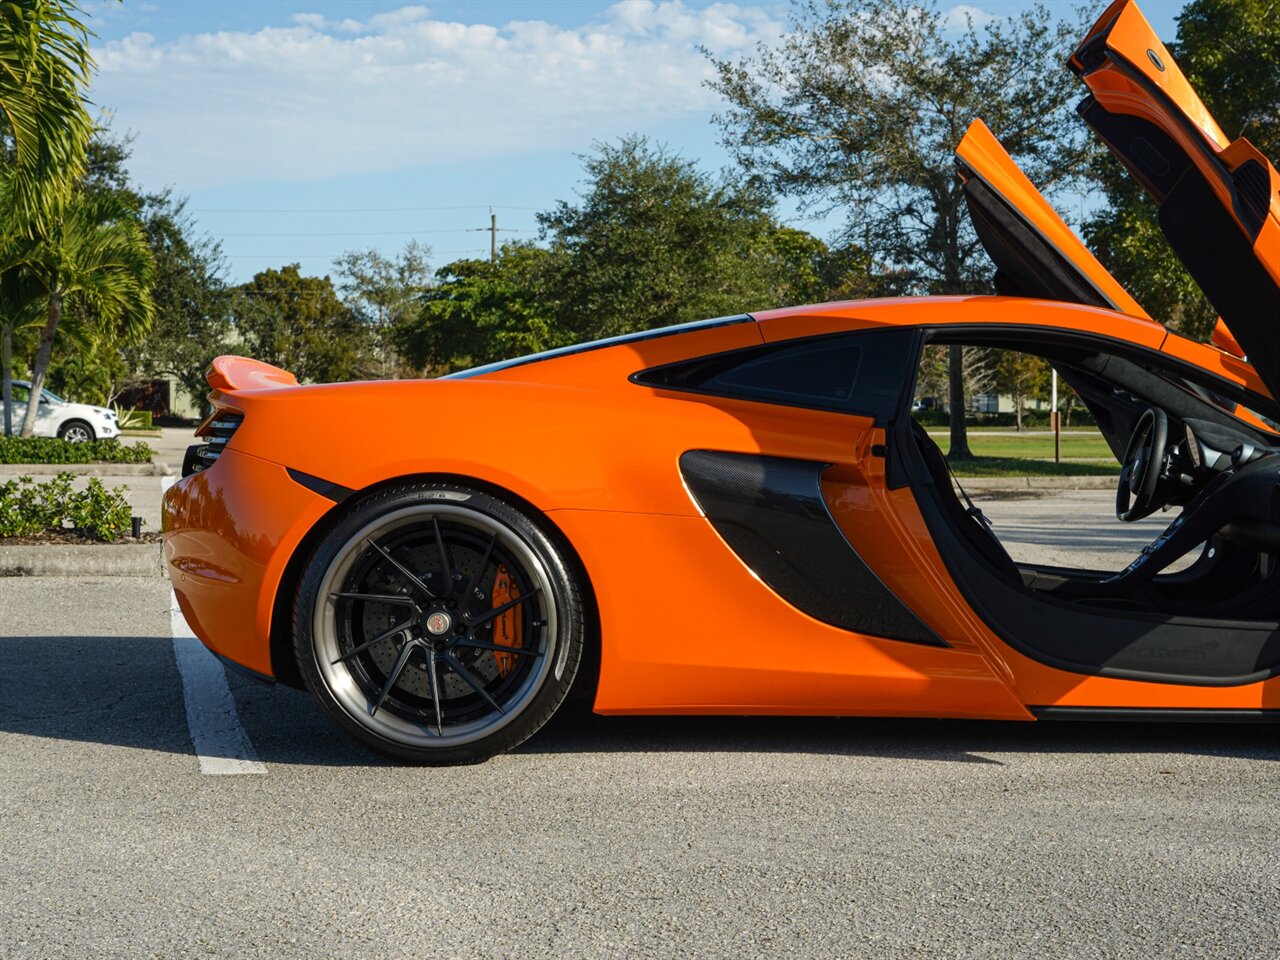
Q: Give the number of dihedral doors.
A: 2